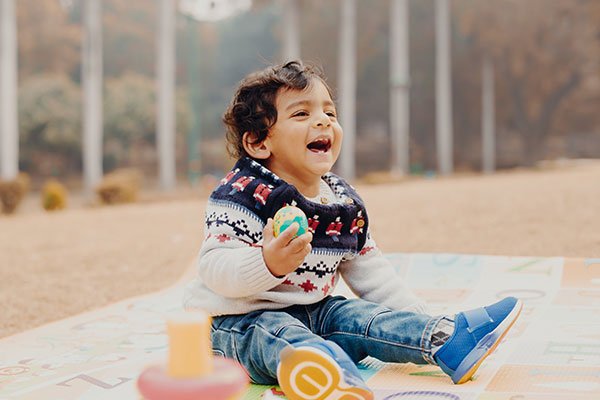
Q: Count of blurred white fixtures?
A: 8